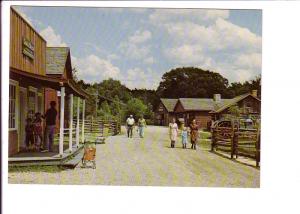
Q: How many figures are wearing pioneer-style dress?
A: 3